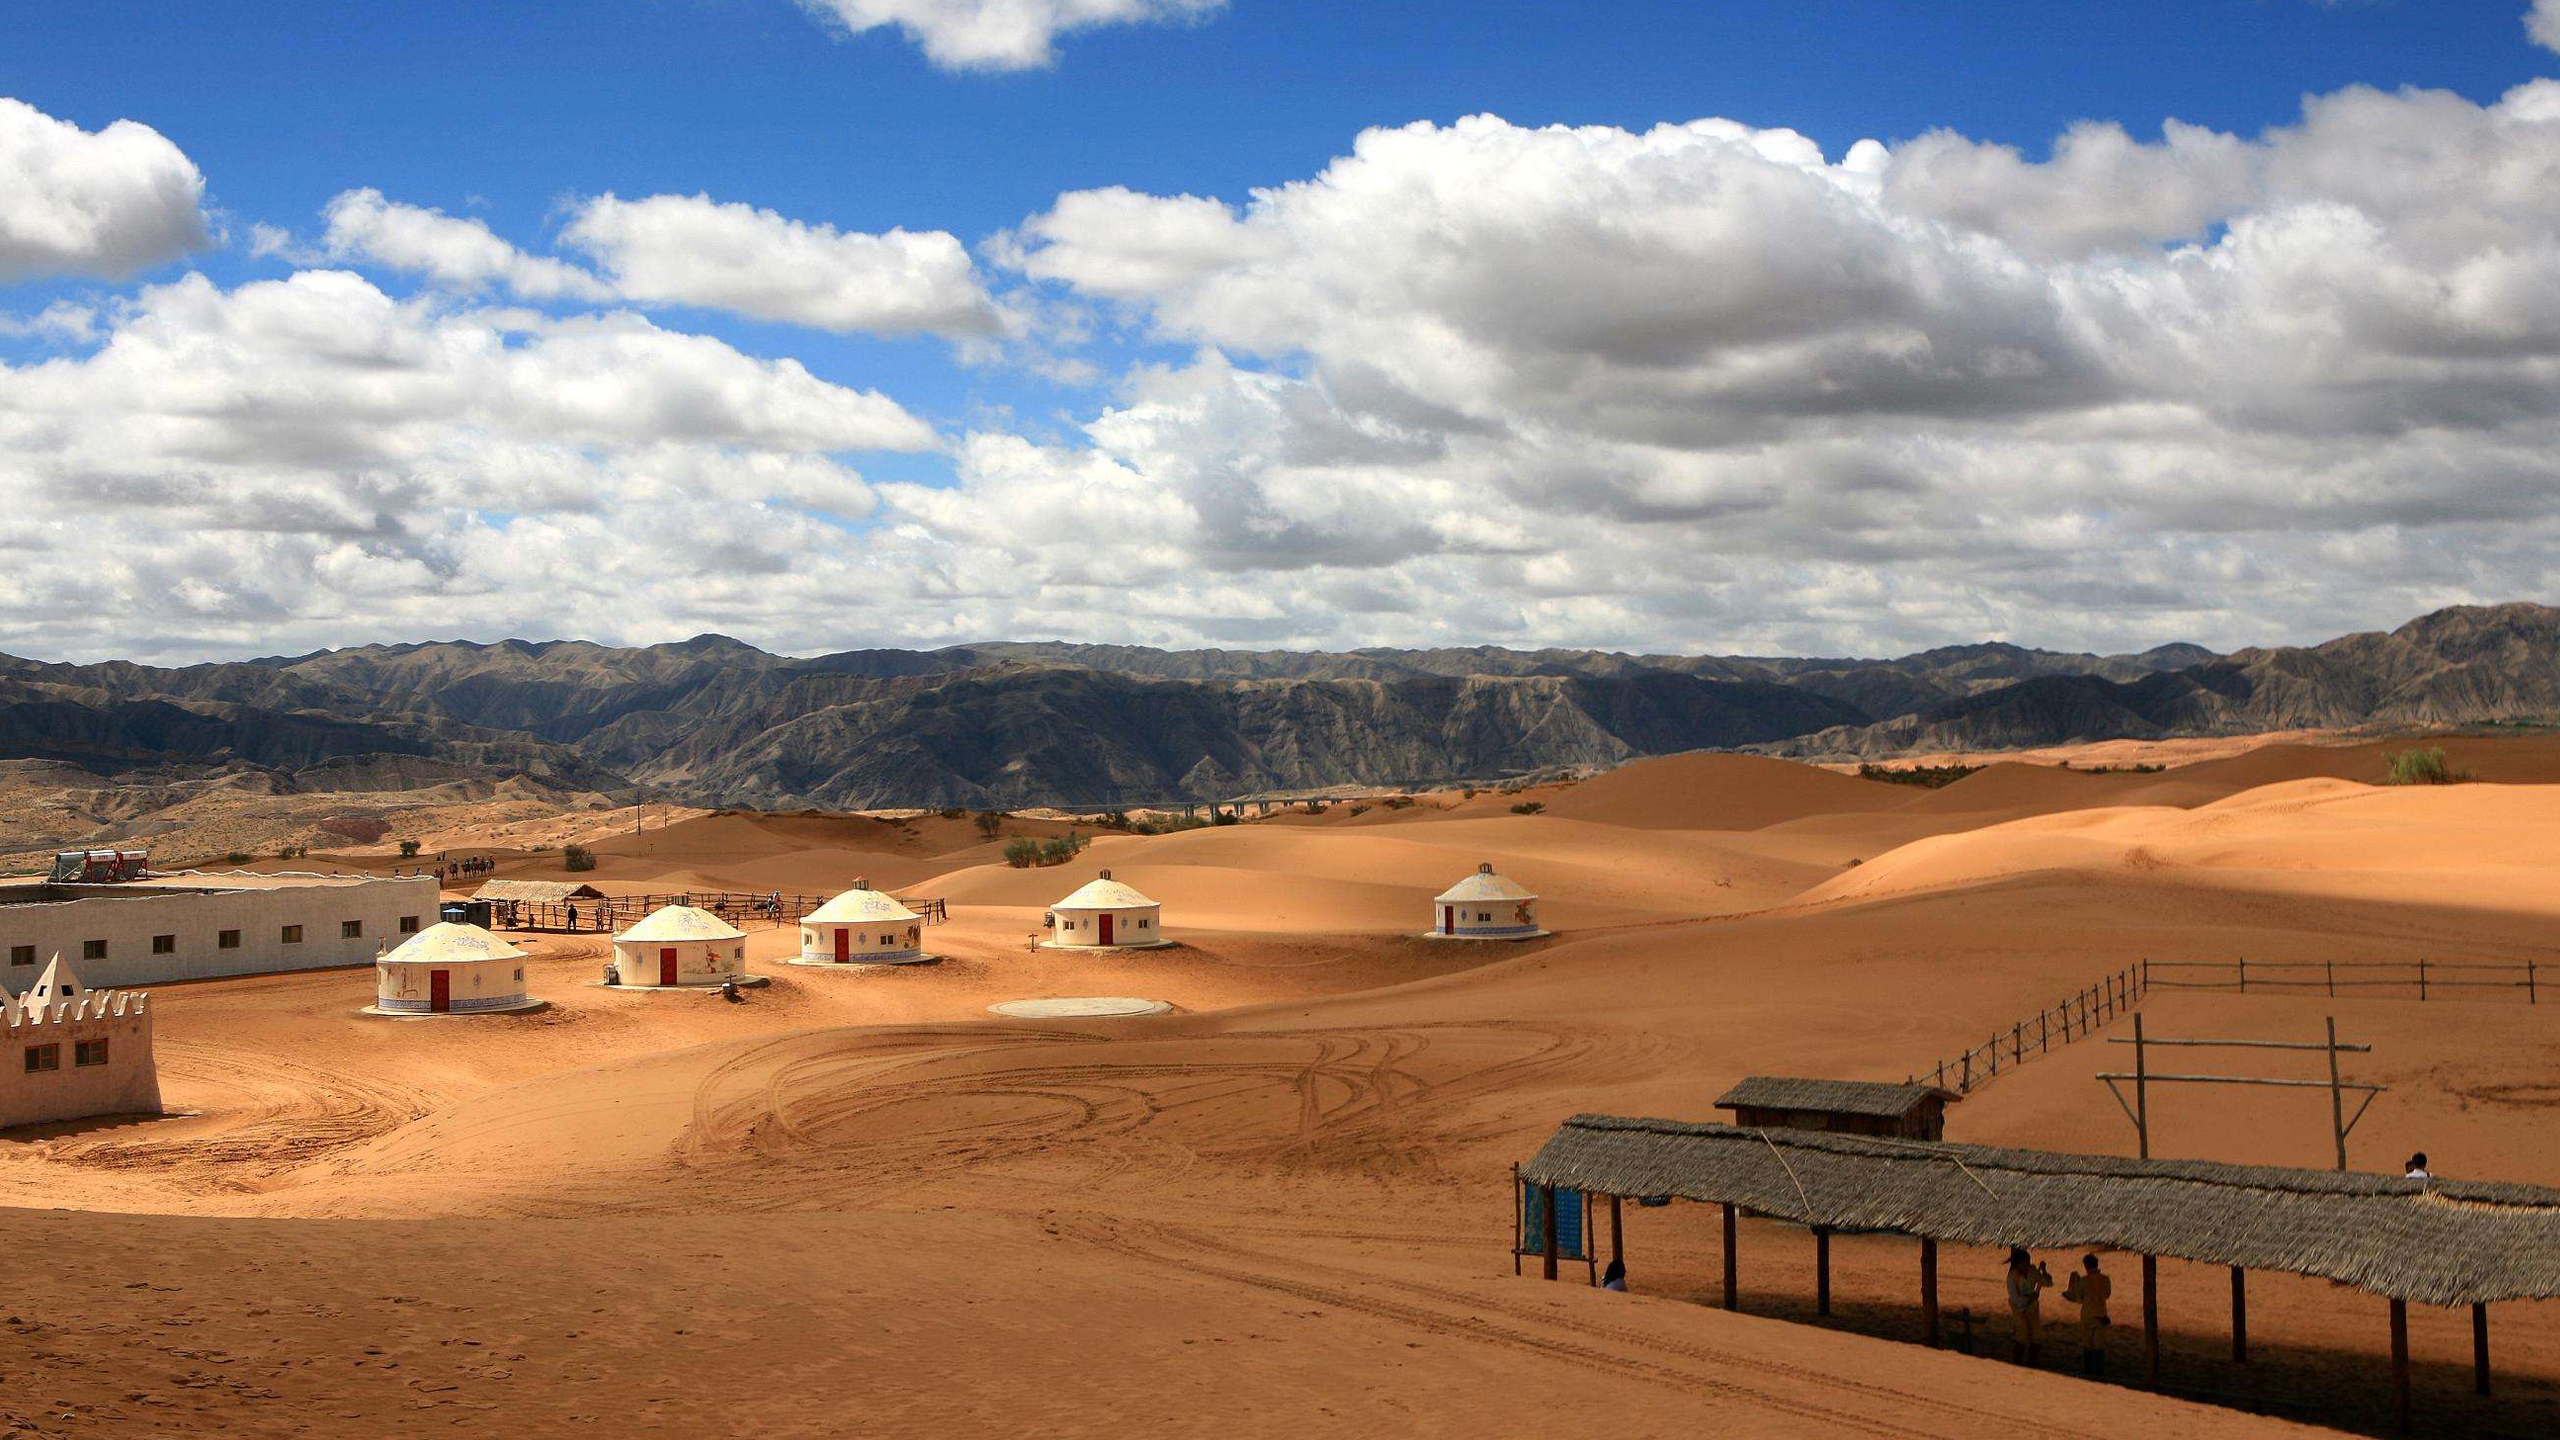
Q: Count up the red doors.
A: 5